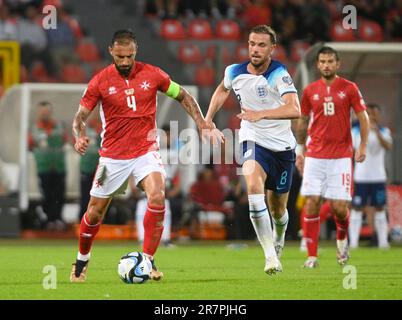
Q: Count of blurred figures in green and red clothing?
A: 2